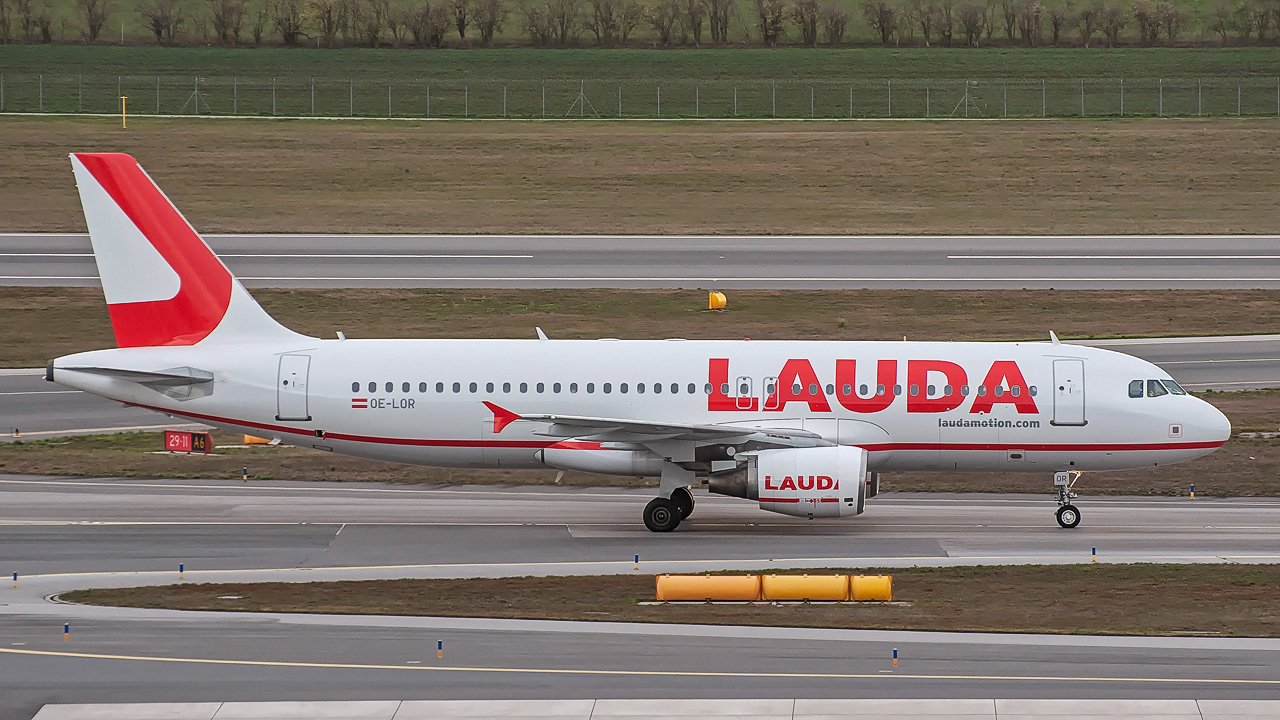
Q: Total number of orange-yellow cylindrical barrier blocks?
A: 3